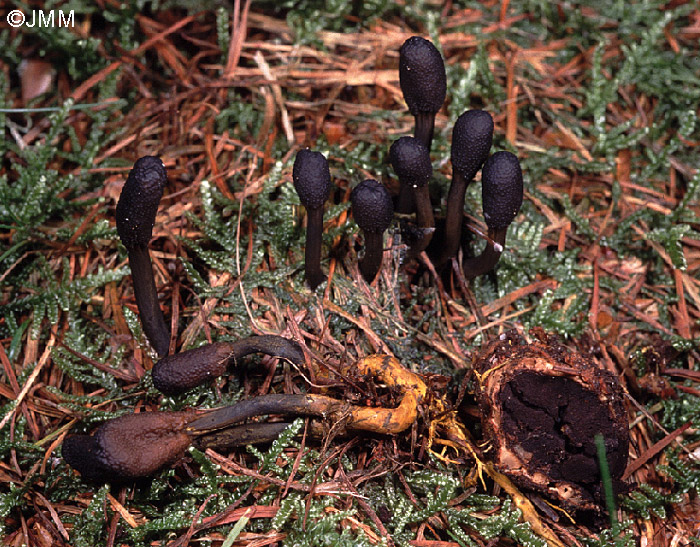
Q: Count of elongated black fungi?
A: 9